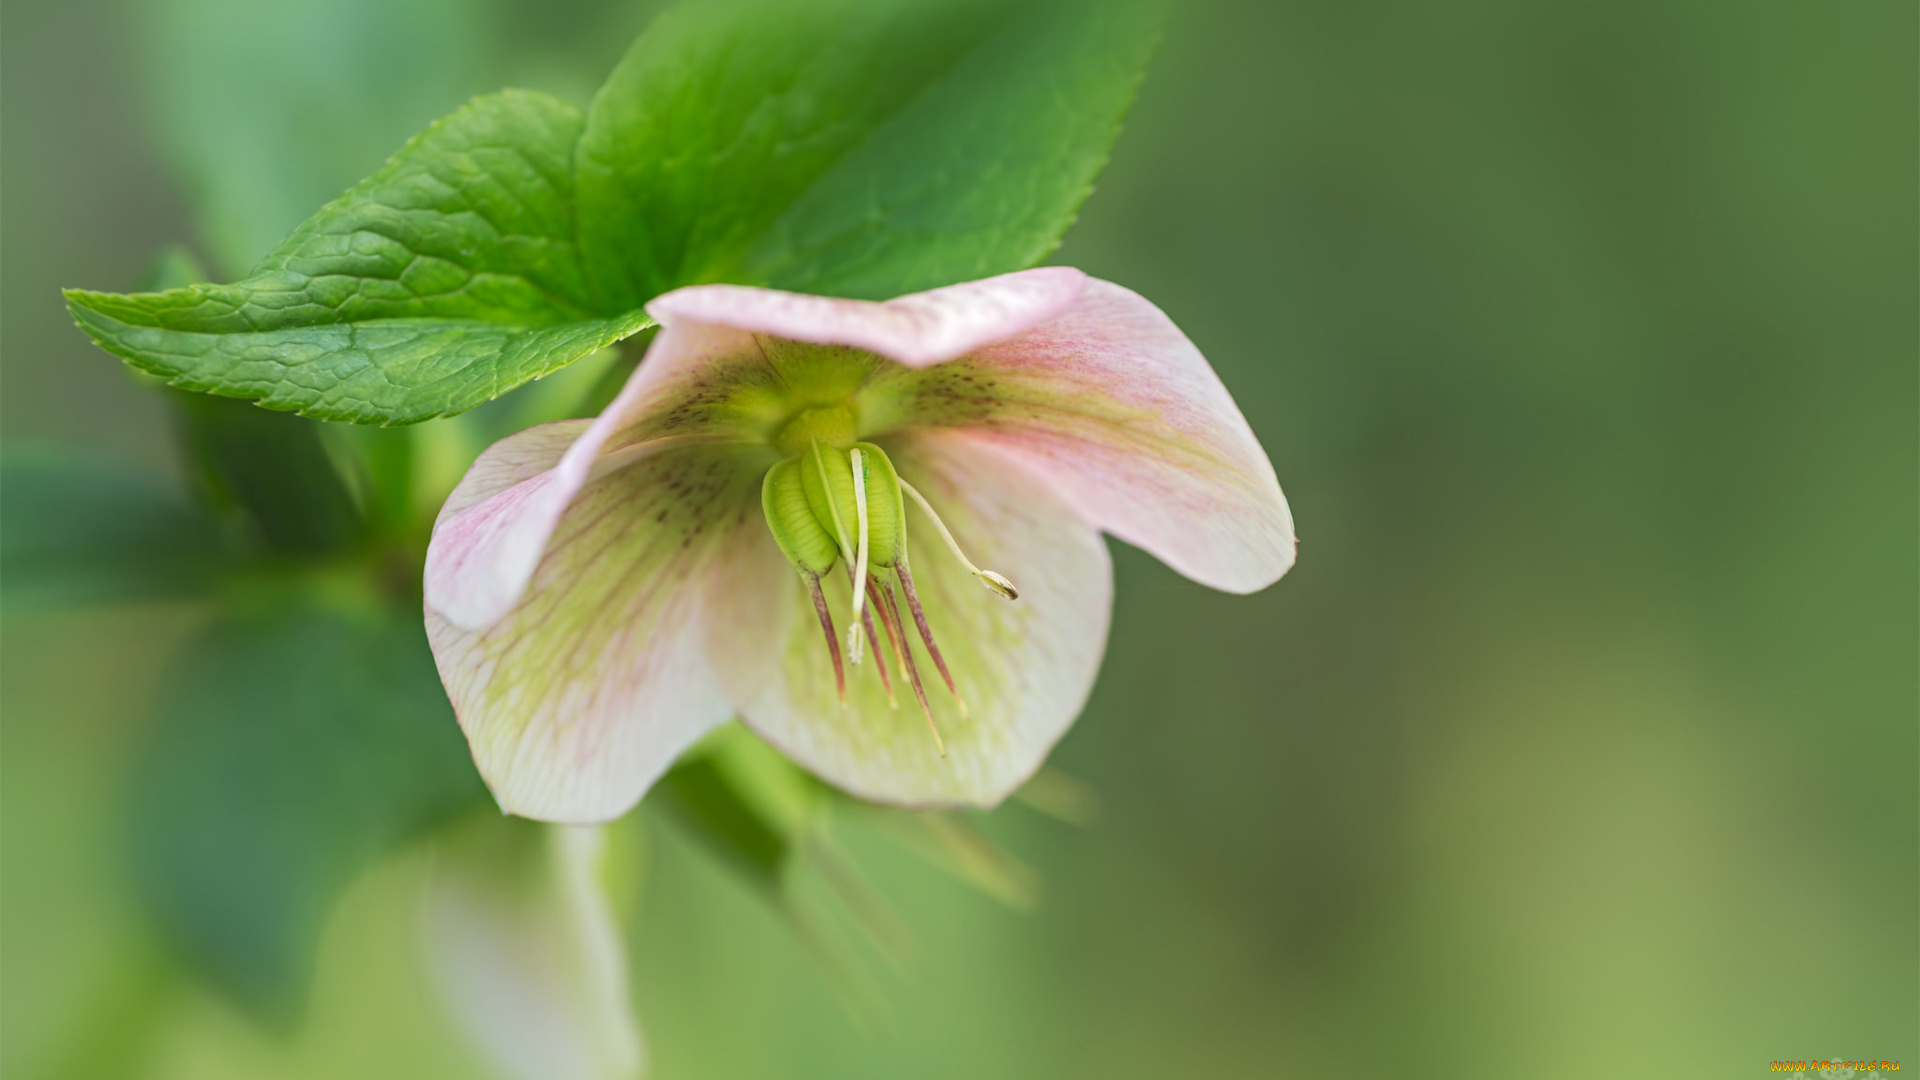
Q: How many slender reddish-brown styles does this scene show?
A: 5